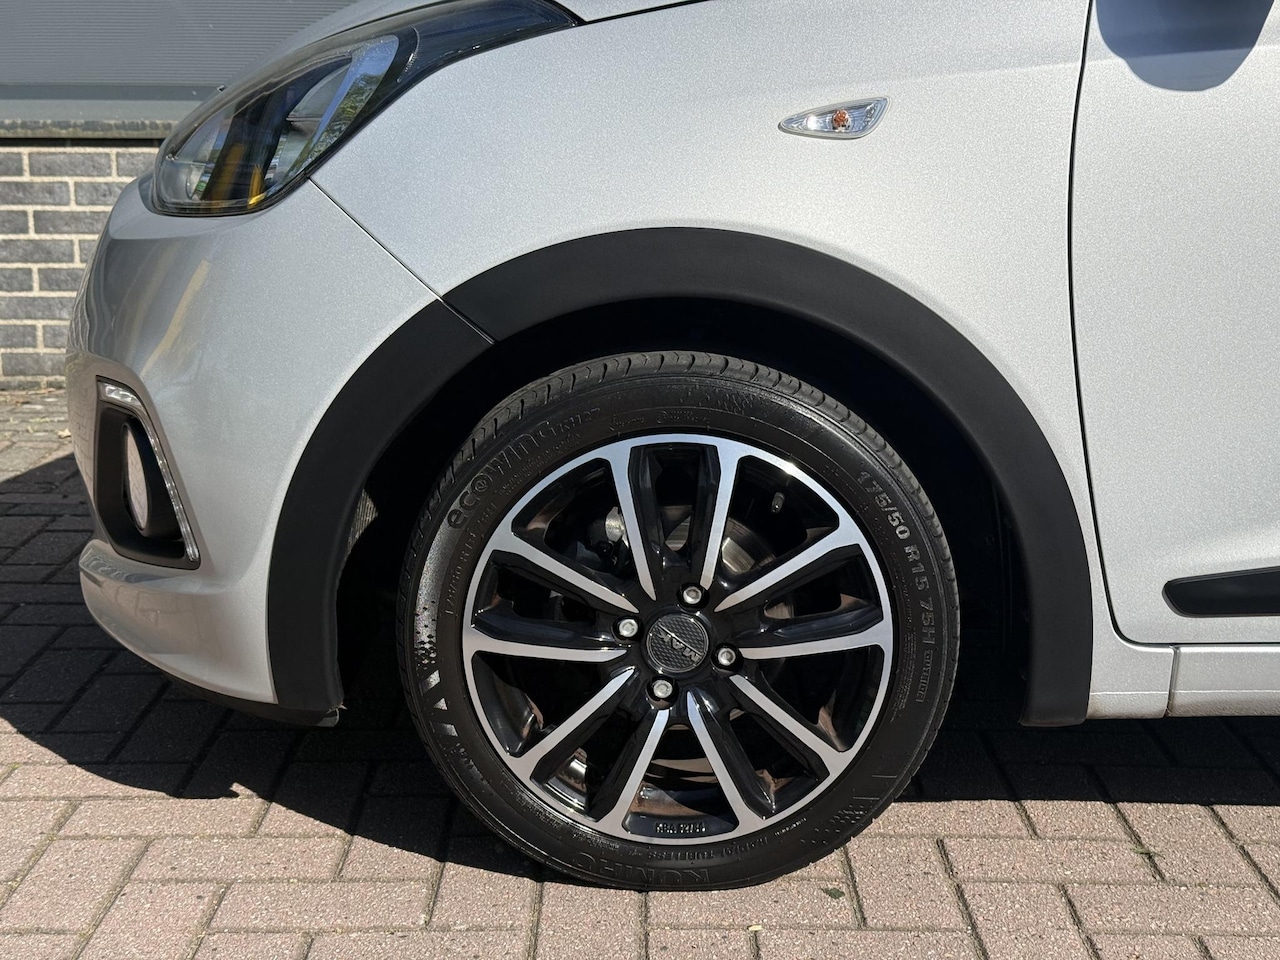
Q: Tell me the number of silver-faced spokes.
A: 10